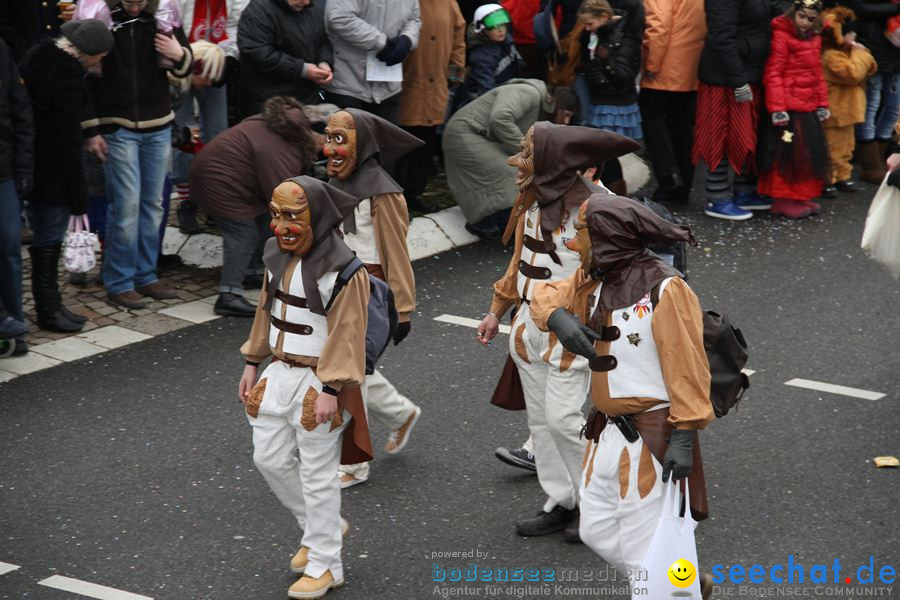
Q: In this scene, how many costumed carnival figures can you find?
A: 4